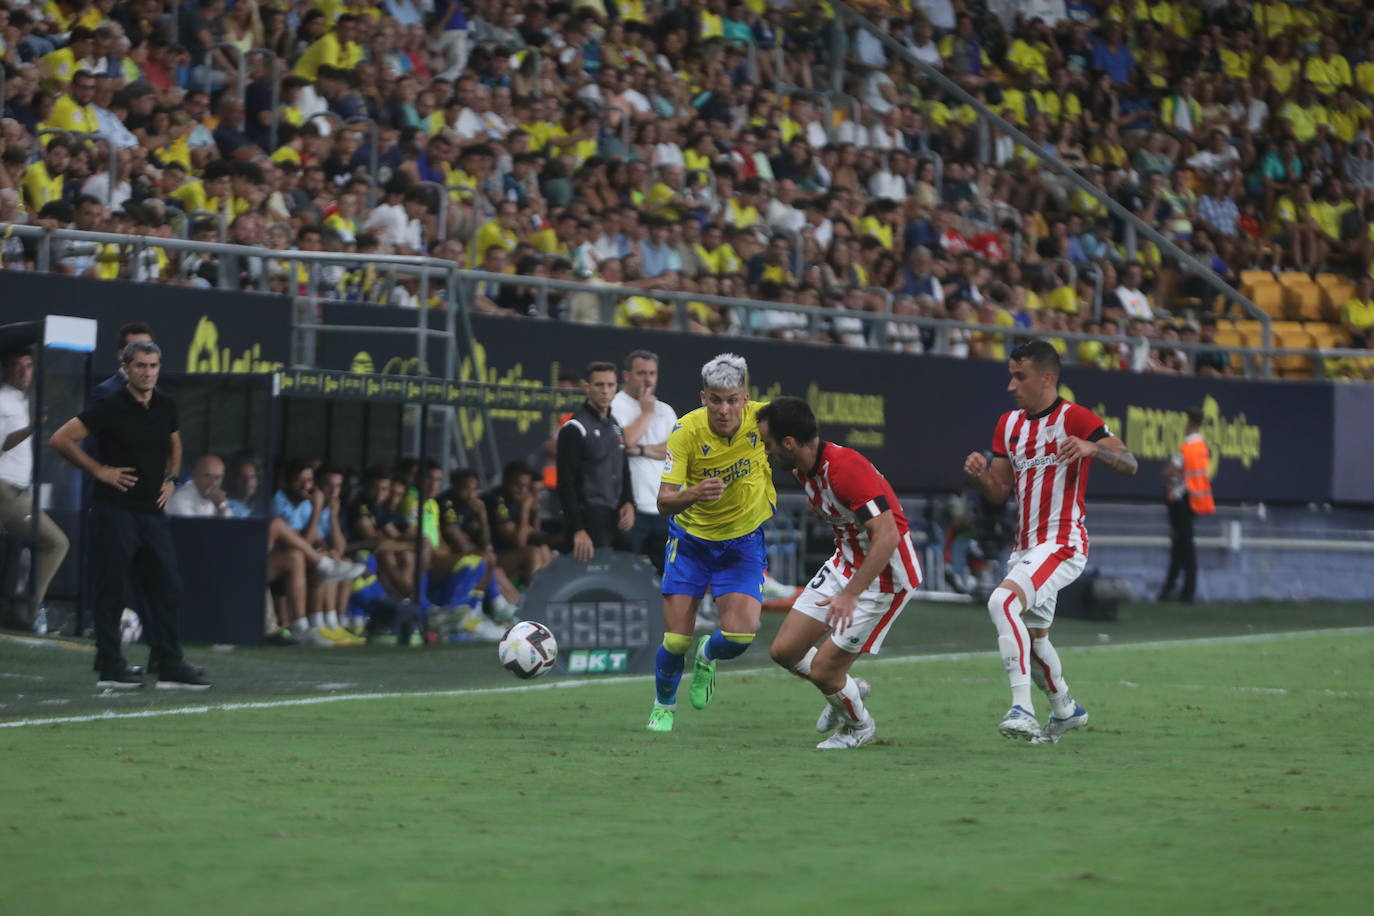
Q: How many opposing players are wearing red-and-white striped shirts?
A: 2